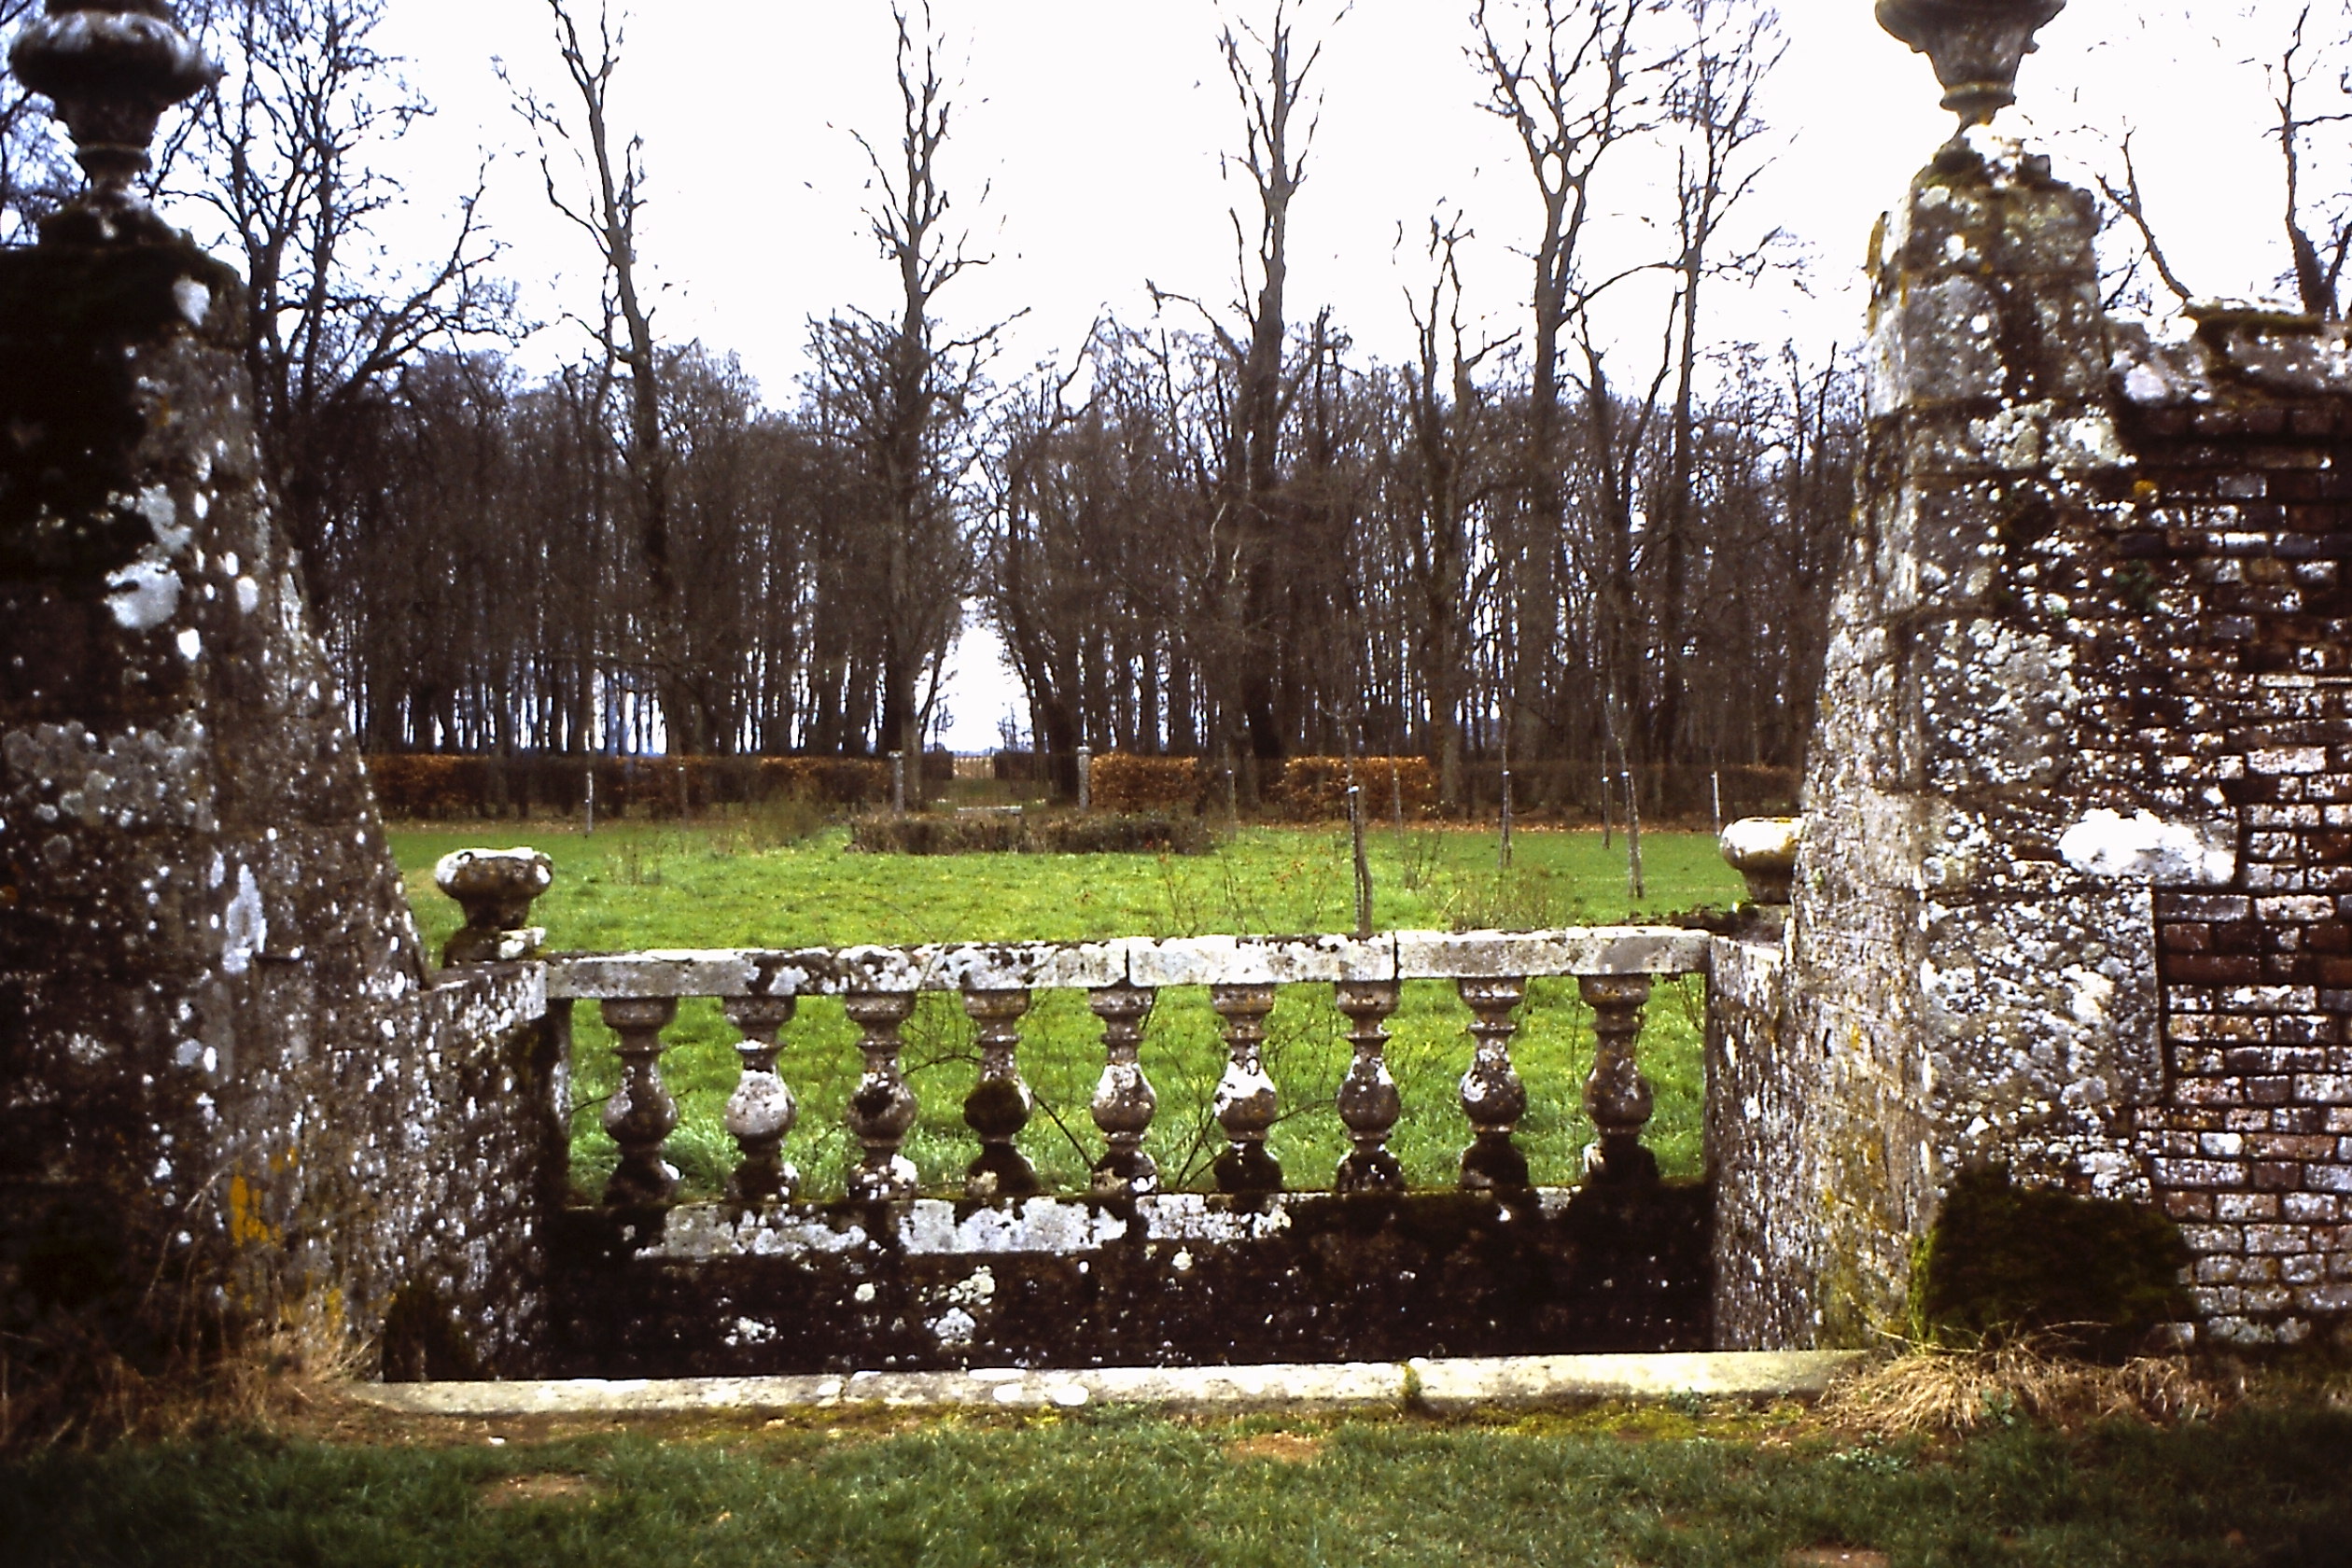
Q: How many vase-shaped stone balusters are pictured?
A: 9